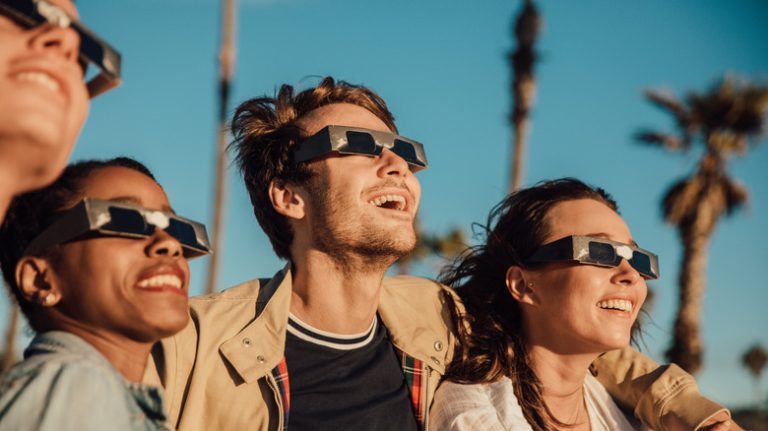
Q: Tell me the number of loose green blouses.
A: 0